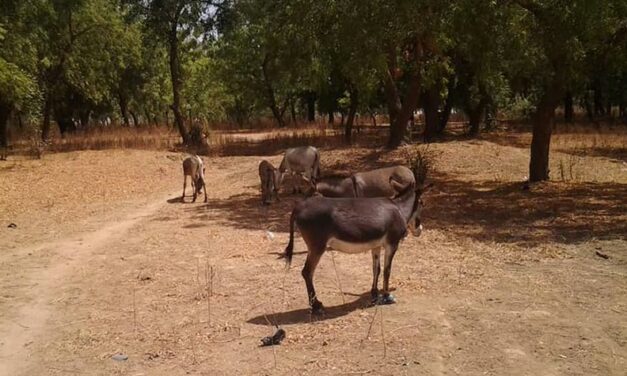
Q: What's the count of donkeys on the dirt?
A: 5